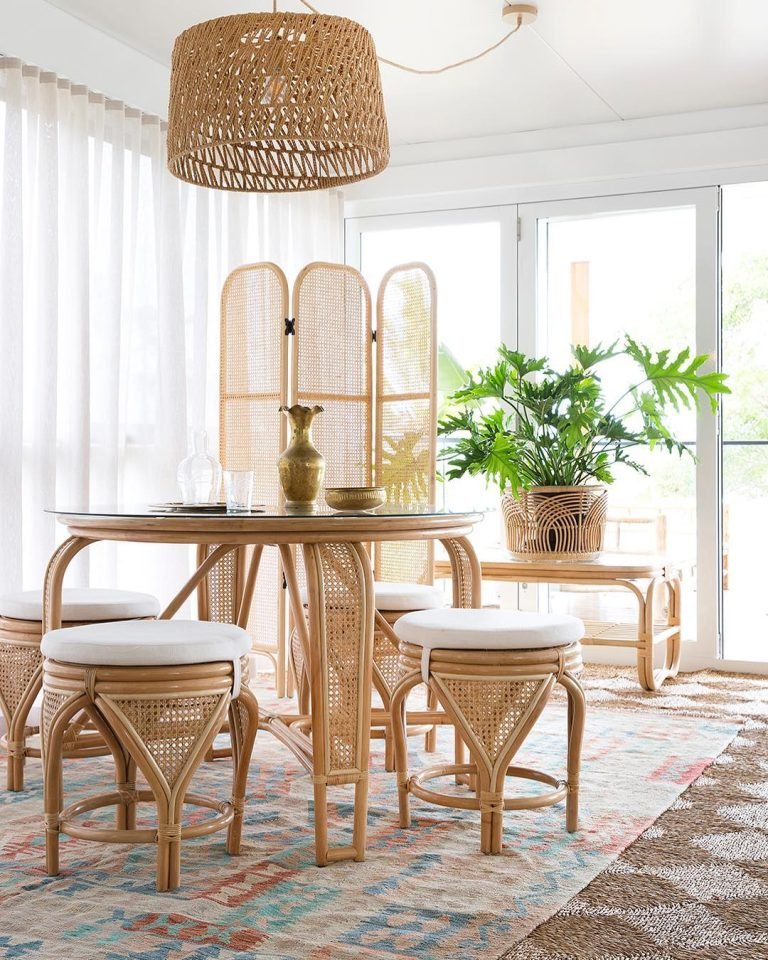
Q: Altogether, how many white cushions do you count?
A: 4